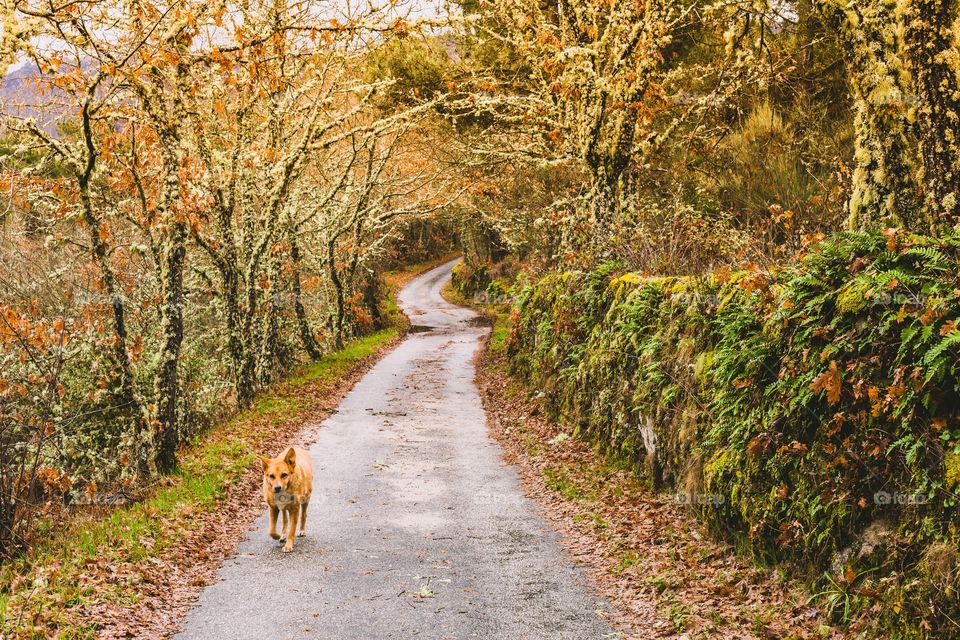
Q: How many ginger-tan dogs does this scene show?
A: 1